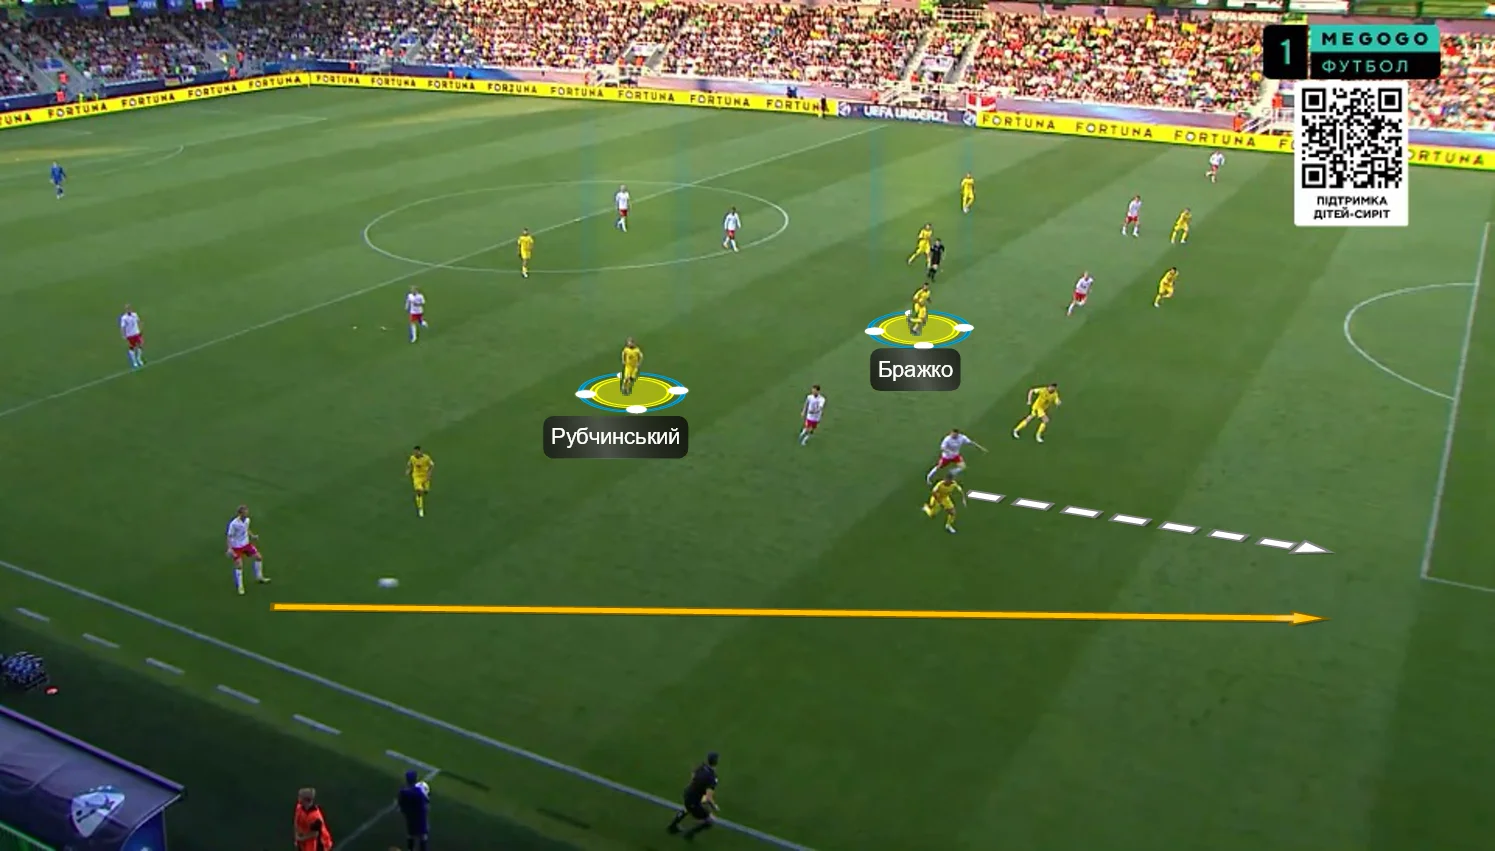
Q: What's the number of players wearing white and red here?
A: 10